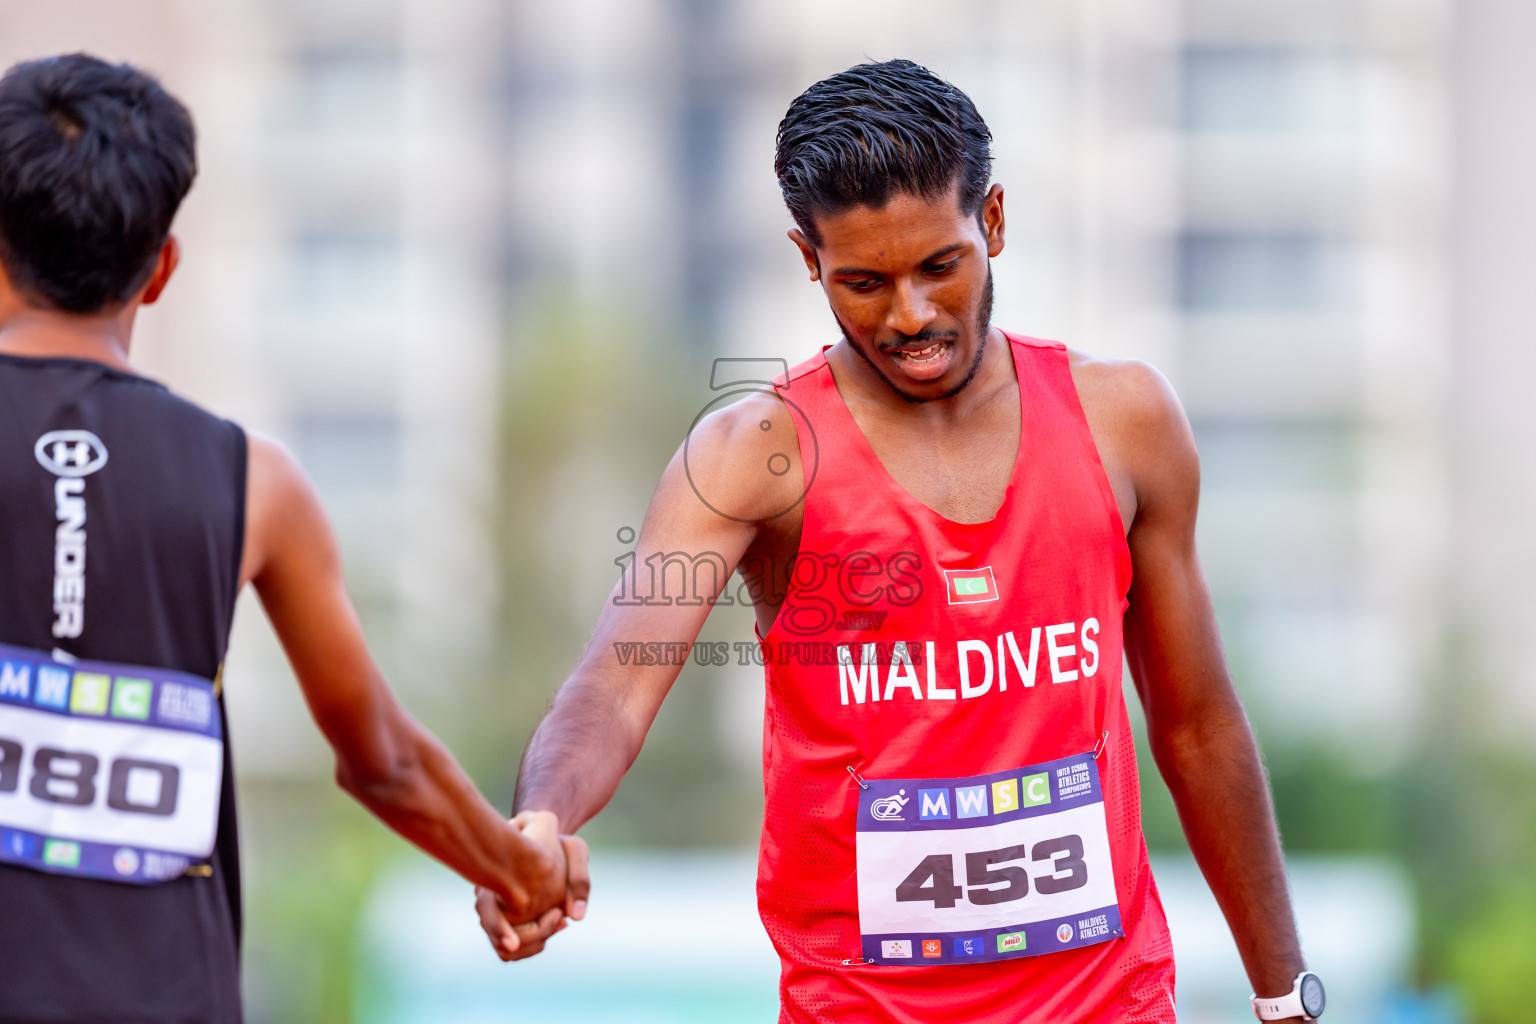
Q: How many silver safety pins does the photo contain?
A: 4